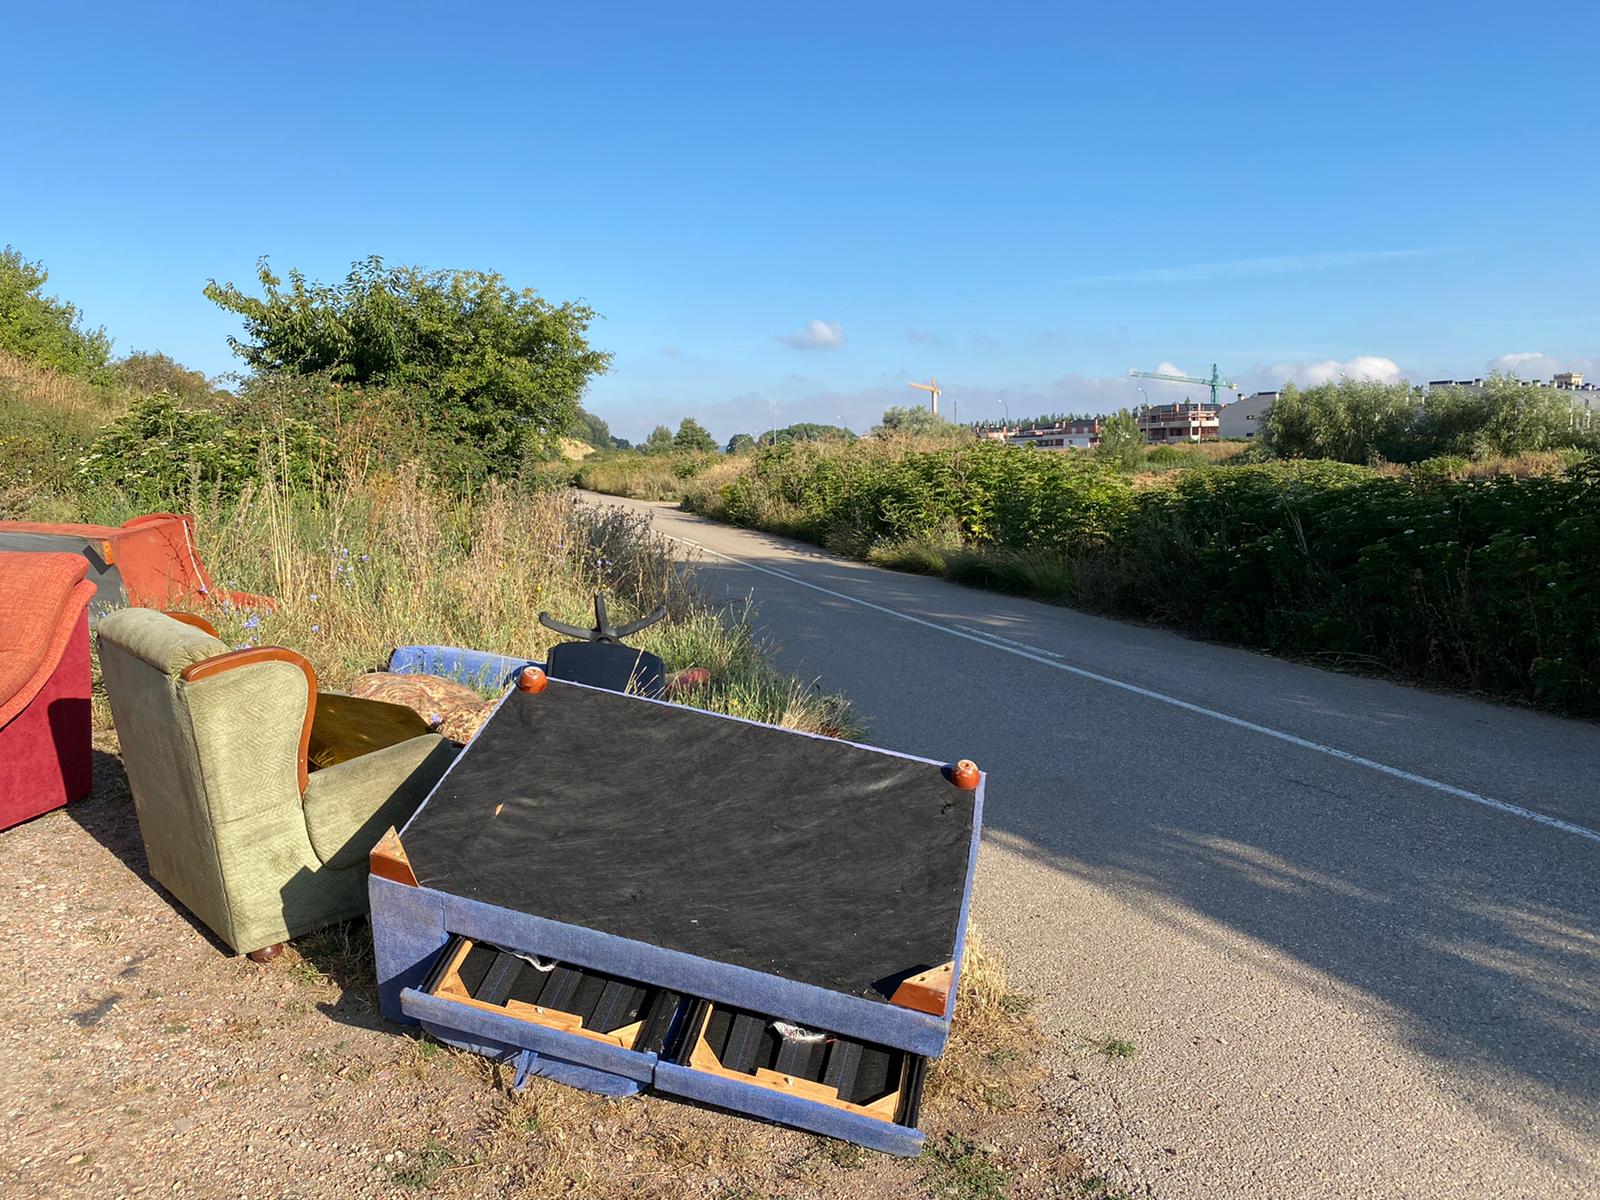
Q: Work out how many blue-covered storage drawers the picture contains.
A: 2